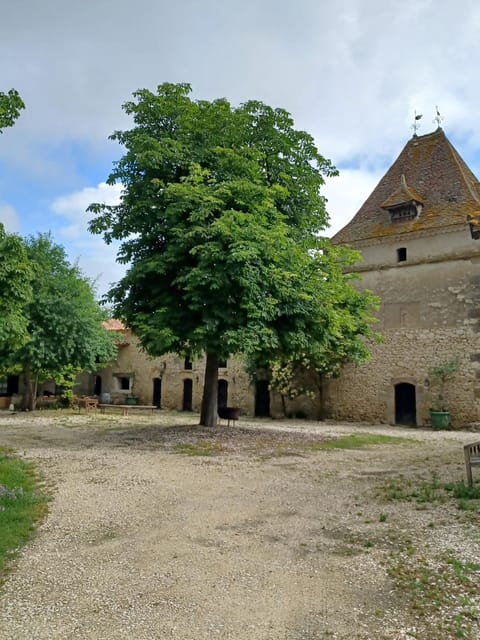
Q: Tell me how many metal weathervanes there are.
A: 2